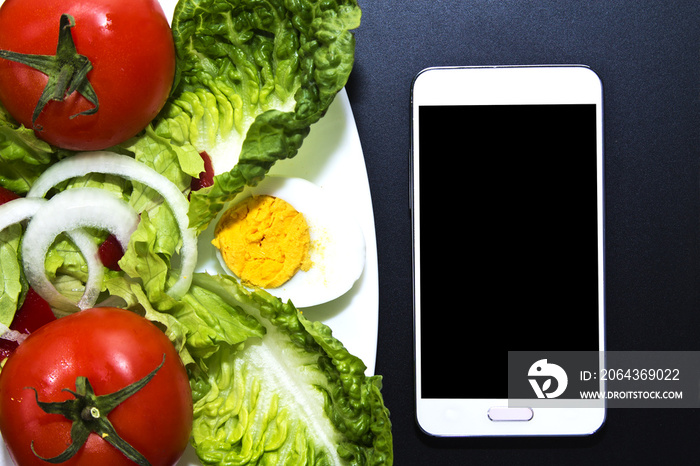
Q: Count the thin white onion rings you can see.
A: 3